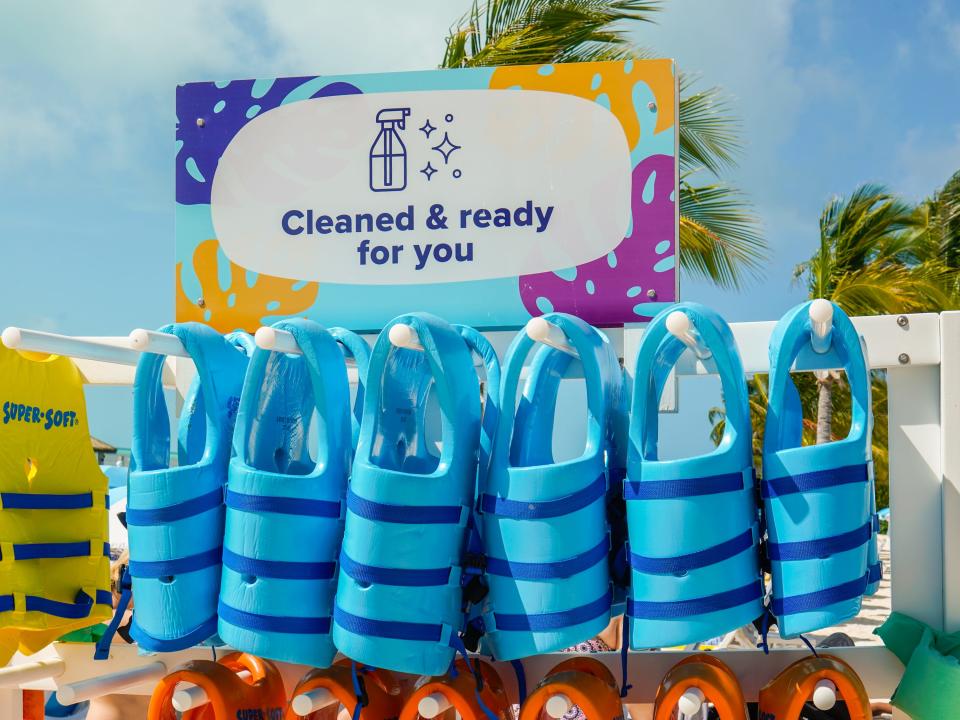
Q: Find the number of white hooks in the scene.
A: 15